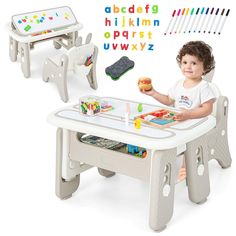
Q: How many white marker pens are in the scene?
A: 12